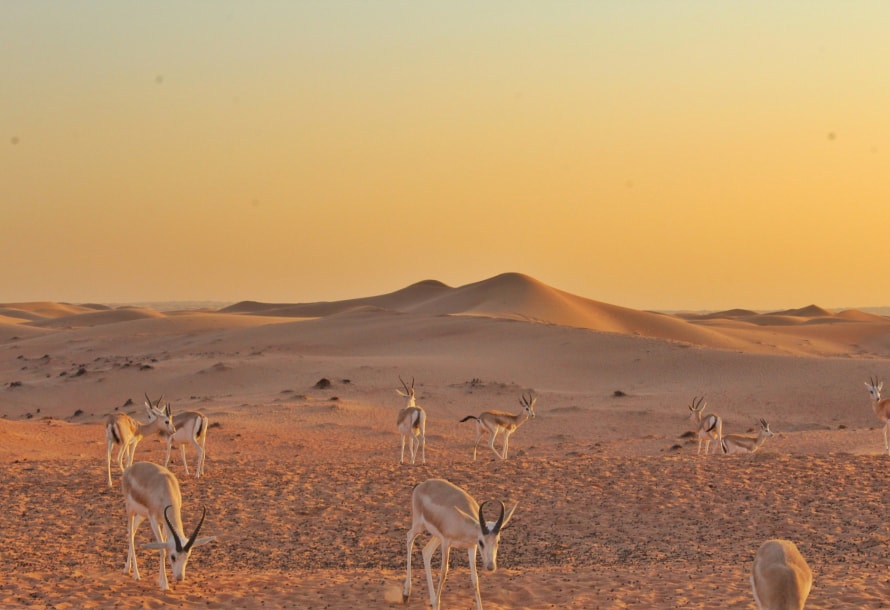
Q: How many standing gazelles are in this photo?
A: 9